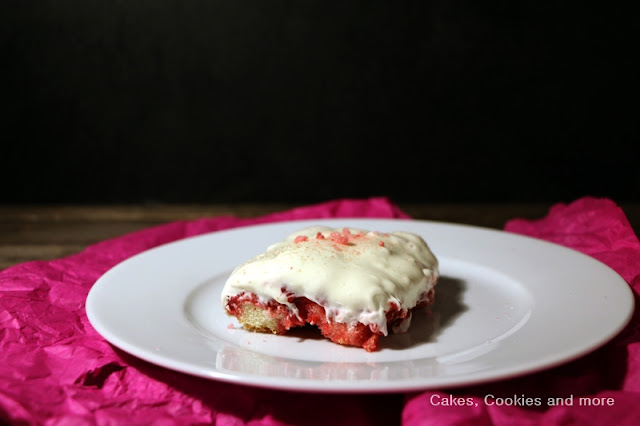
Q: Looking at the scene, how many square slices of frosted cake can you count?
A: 1